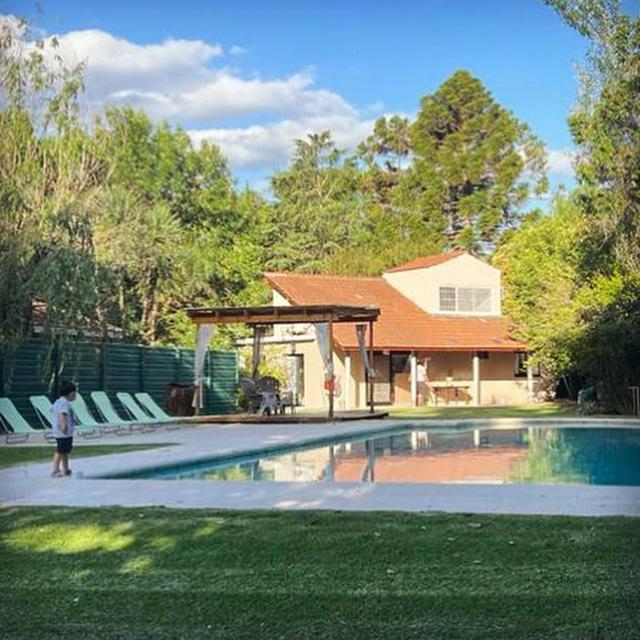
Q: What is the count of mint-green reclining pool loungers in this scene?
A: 6